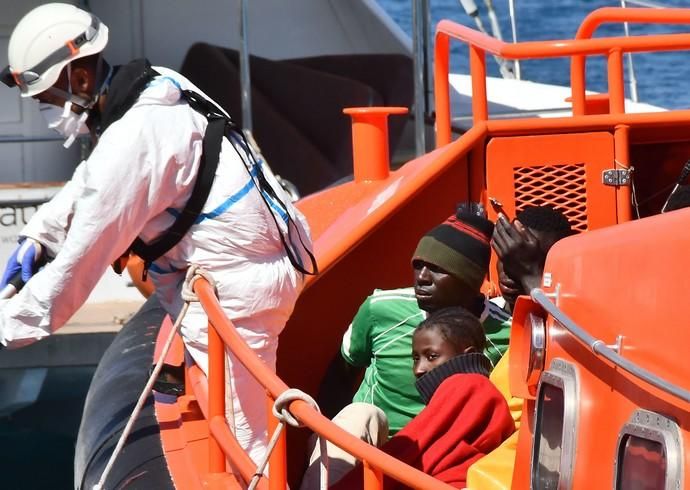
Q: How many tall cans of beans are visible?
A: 0